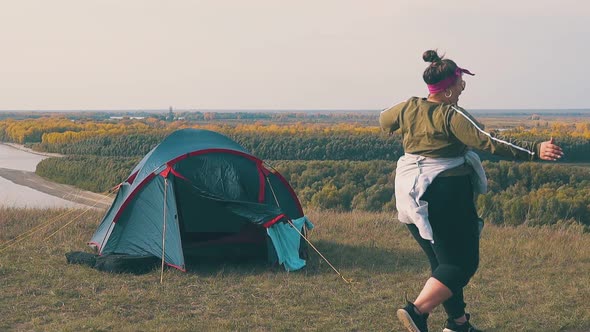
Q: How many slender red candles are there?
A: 0